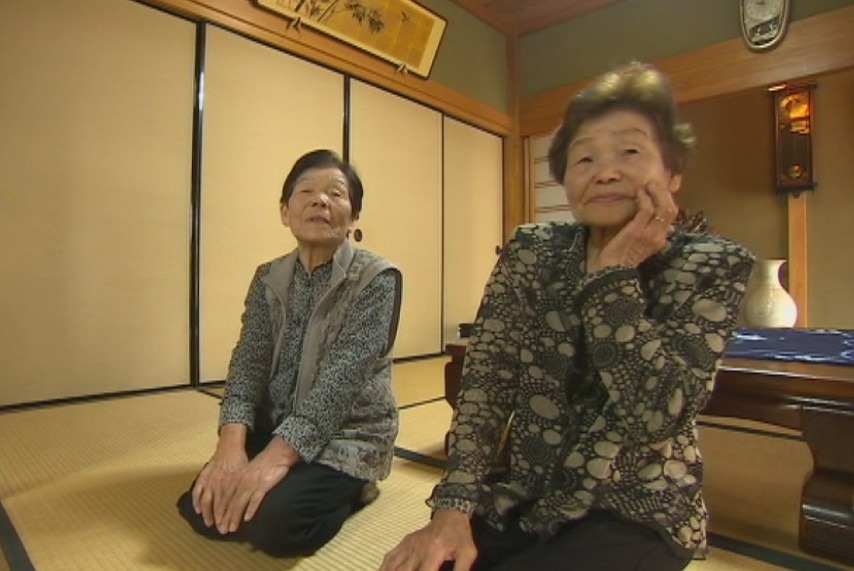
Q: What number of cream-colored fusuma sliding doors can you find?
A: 4